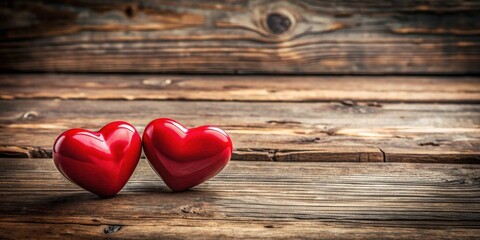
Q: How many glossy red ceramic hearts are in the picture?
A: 2